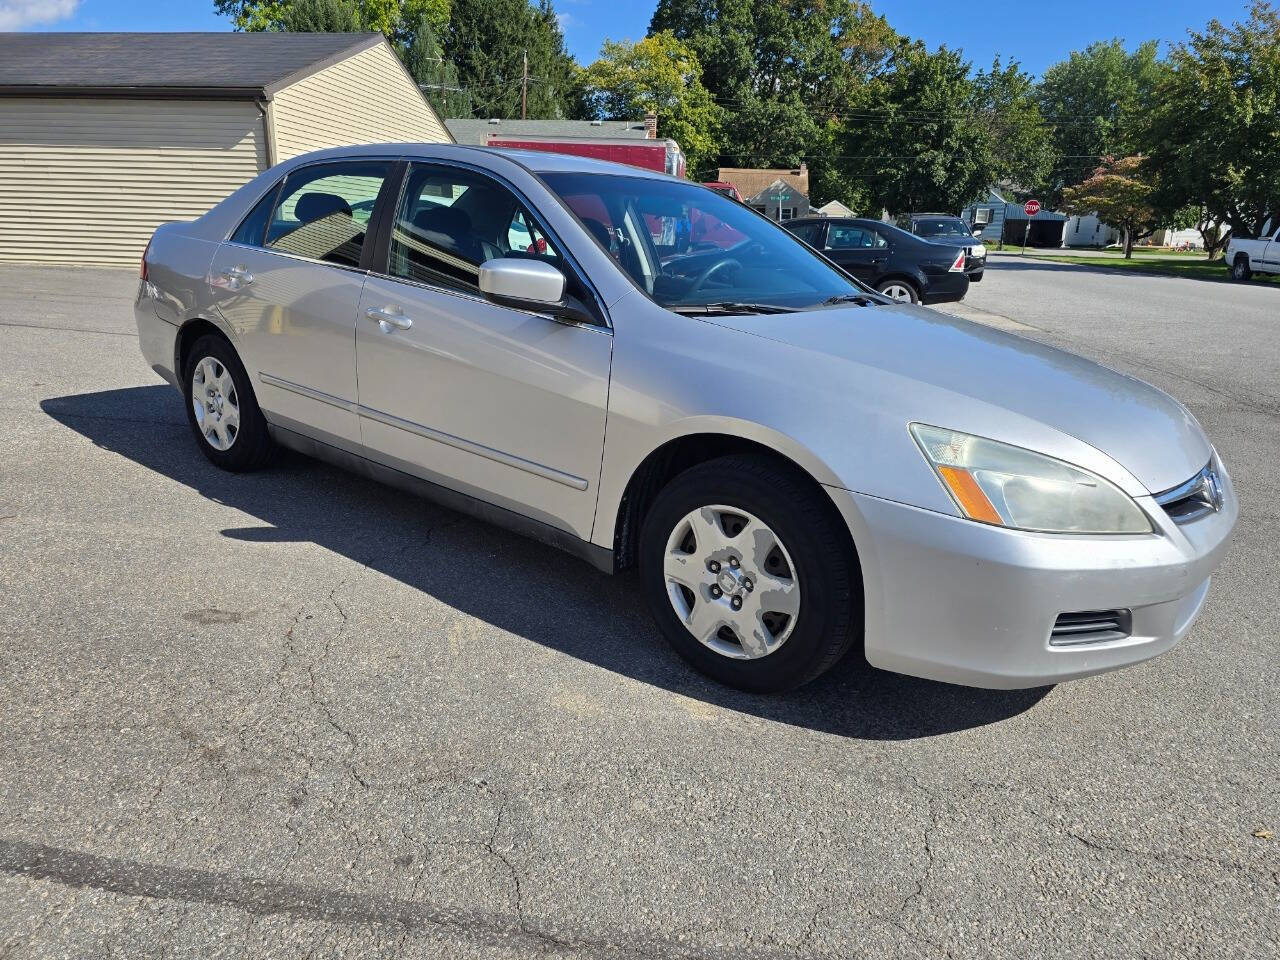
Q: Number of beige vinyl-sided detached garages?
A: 1